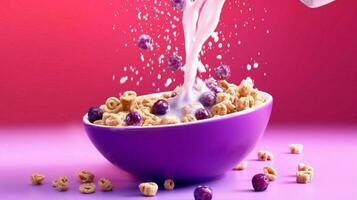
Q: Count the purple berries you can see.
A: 12